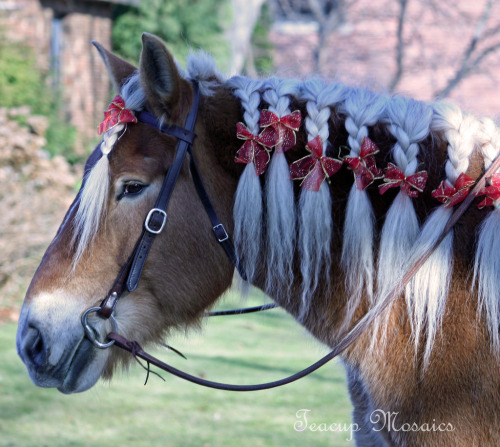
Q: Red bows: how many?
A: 8